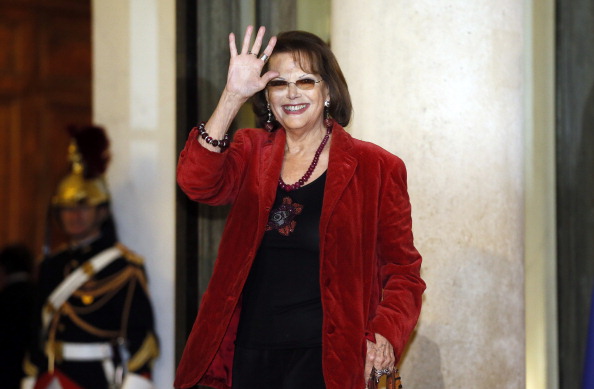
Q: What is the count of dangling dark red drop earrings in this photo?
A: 2